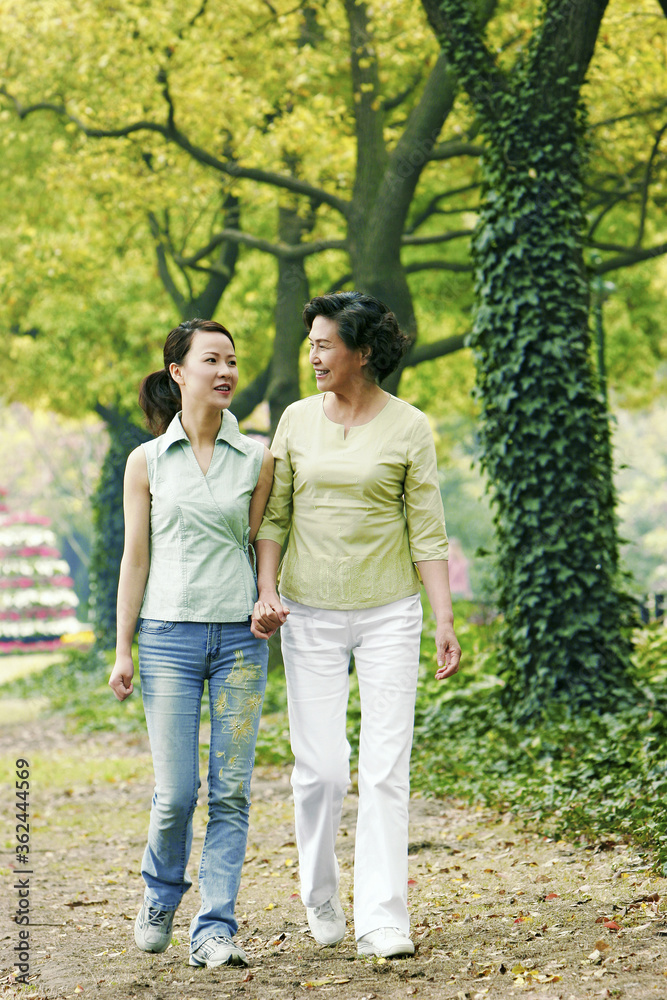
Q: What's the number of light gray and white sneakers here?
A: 4